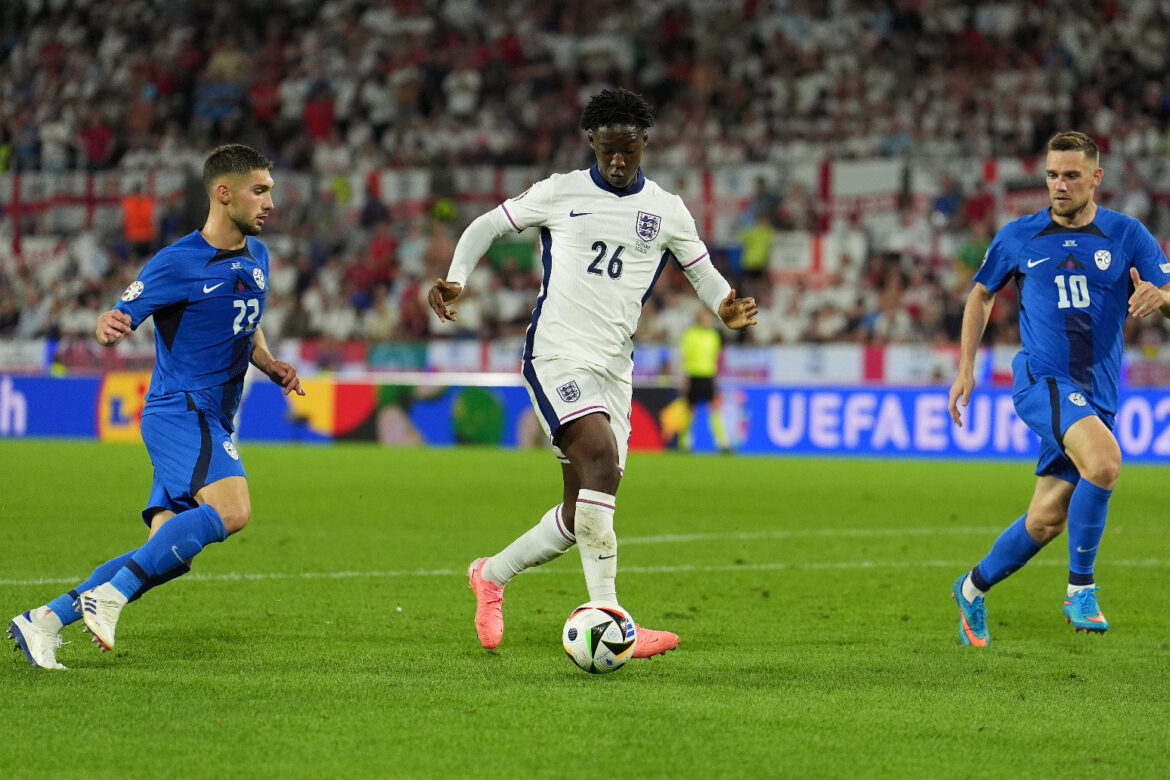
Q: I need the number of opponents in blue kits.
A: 2